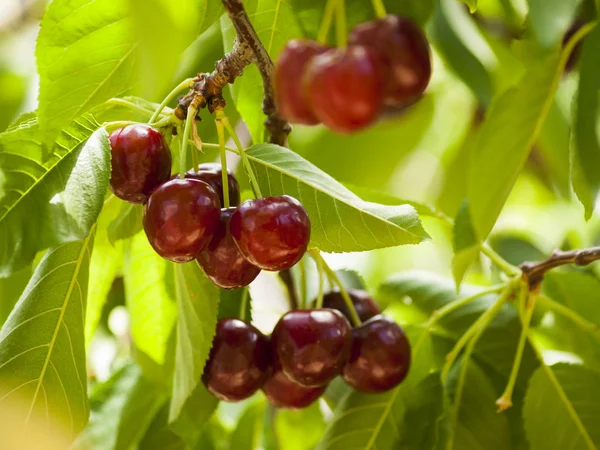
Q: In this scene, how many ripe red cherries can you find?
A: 13